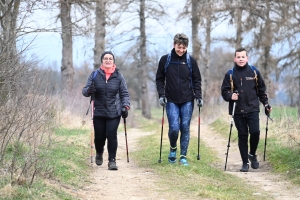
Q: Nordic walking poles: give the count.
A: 6